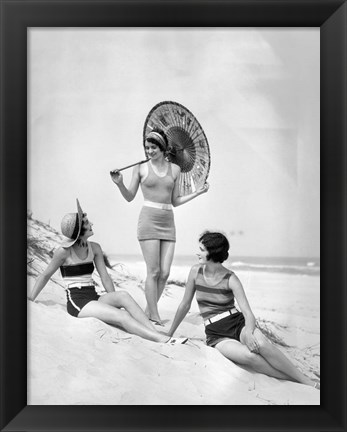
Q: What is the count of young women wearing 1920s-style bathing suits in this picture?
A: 3